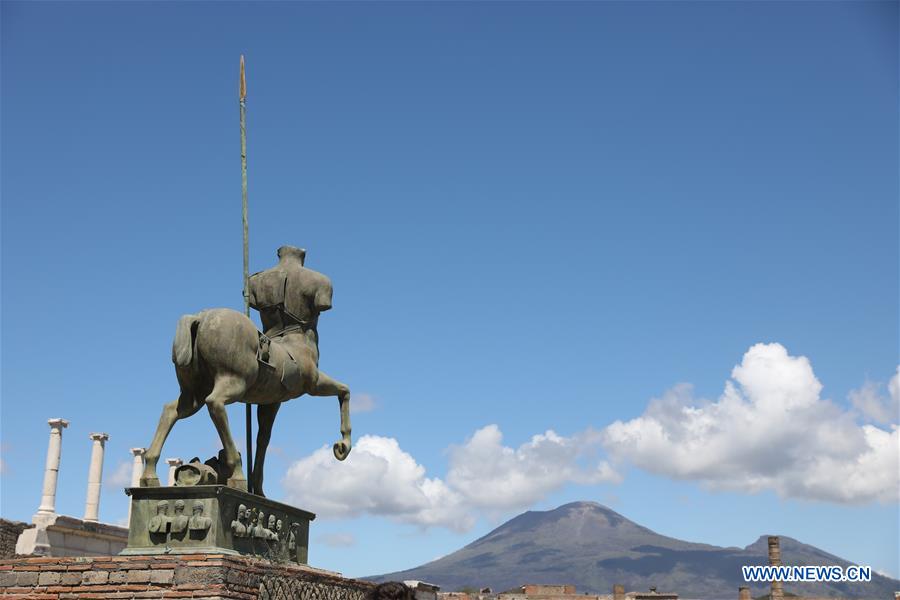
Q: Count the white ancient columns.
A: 4